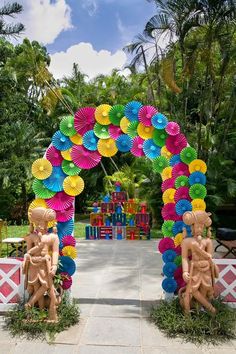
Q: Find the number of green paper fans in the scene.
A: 13